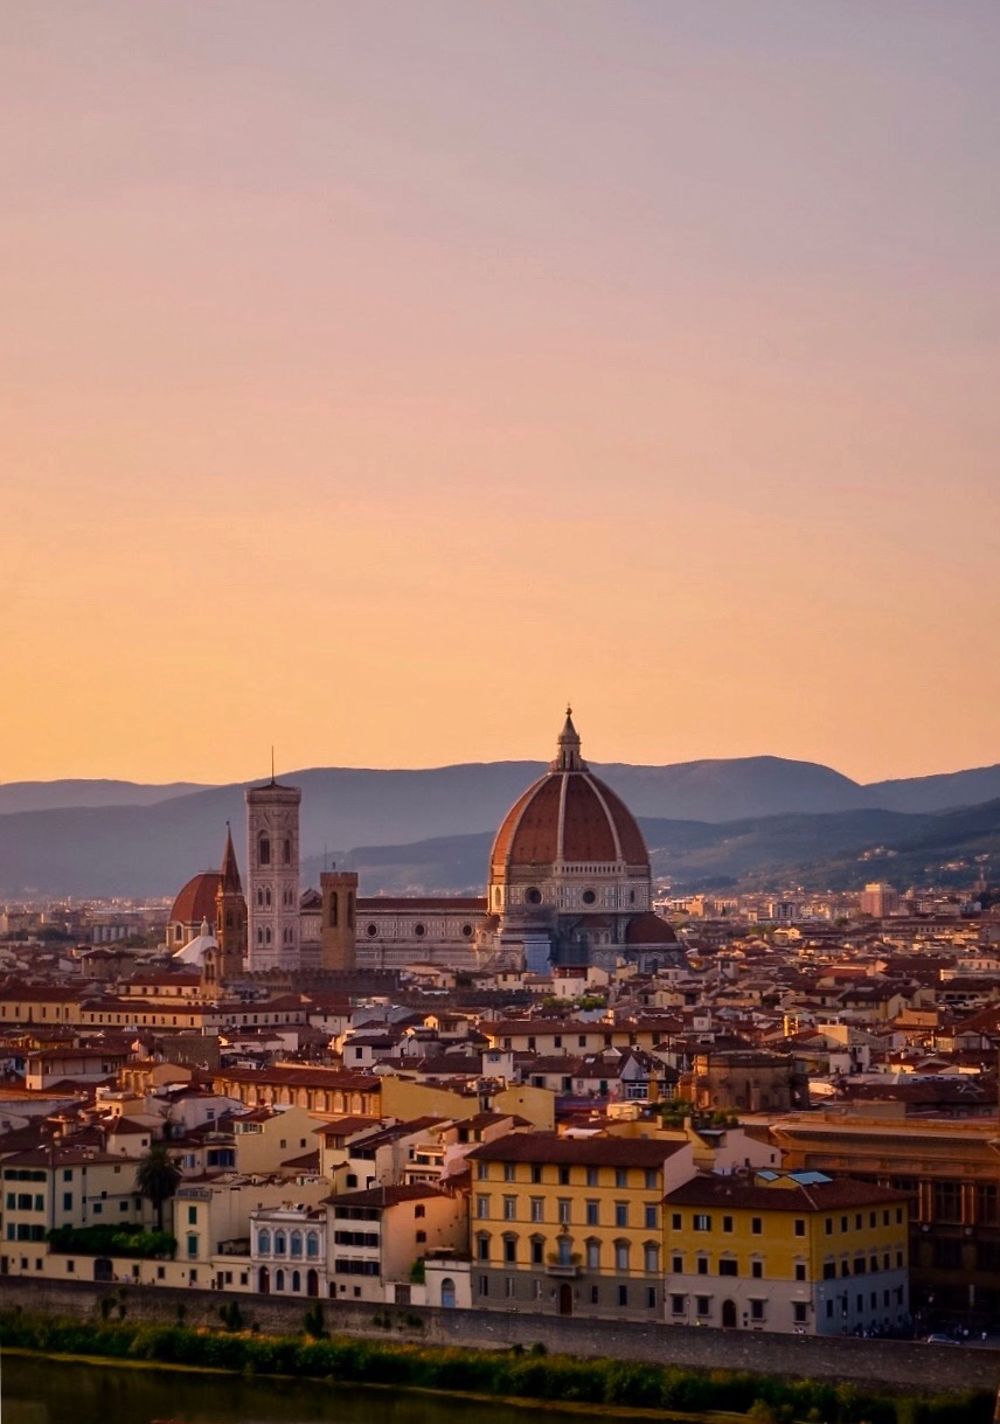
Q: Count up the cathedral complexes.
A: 1